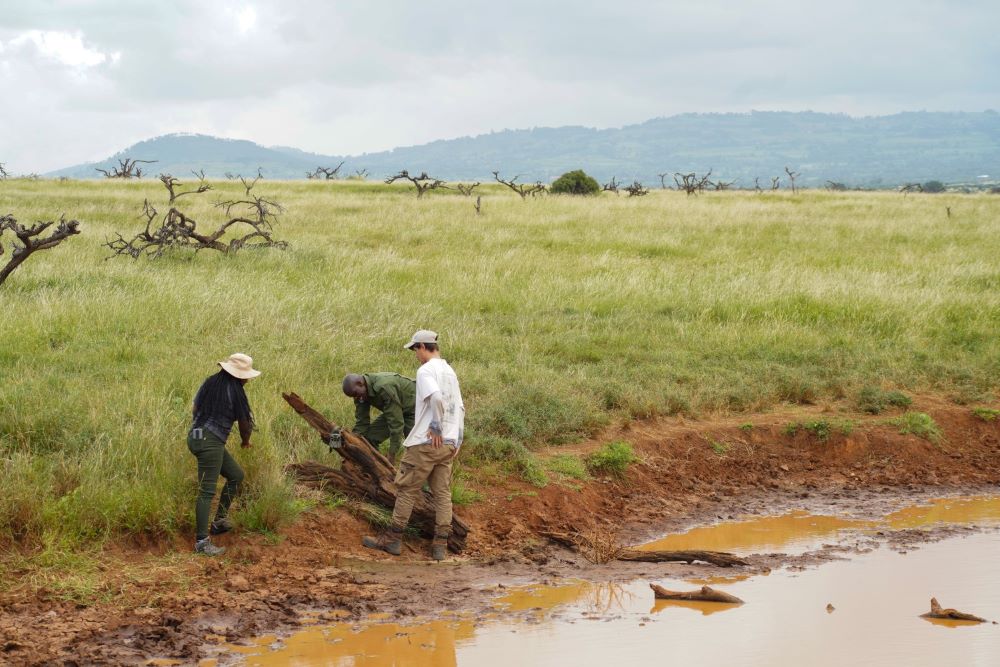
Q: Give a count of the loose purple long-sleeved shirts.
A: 0